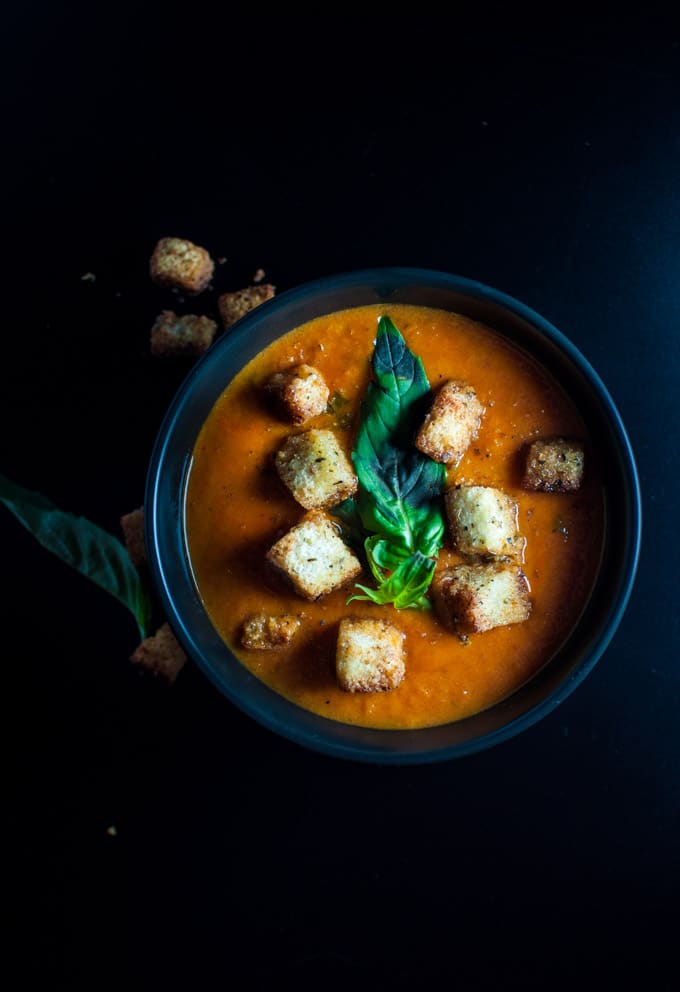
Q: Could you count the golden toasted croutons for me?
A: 14